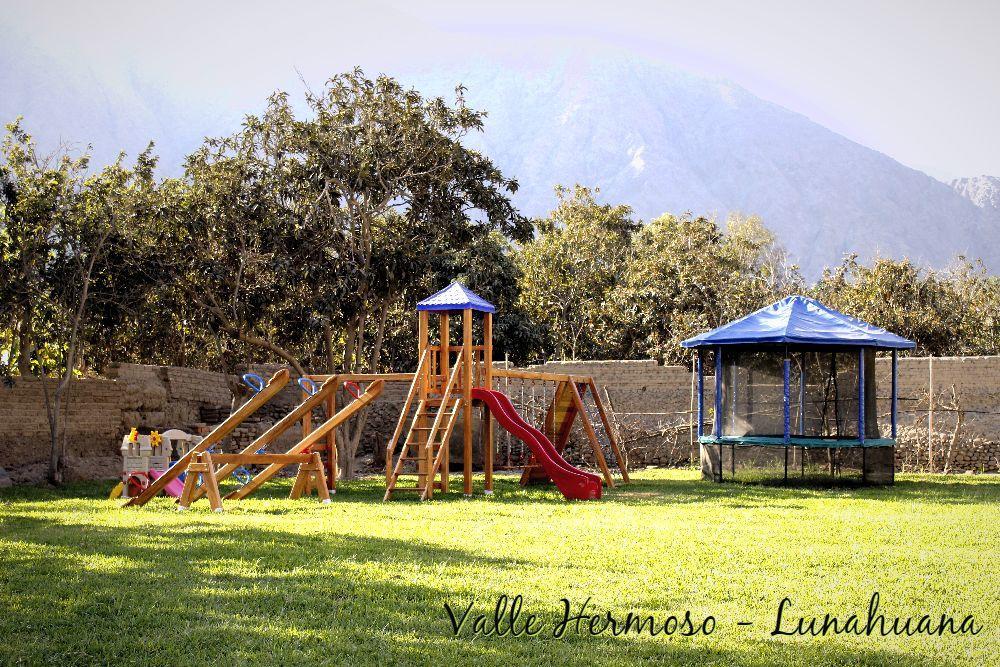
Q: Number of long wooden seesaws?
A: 3